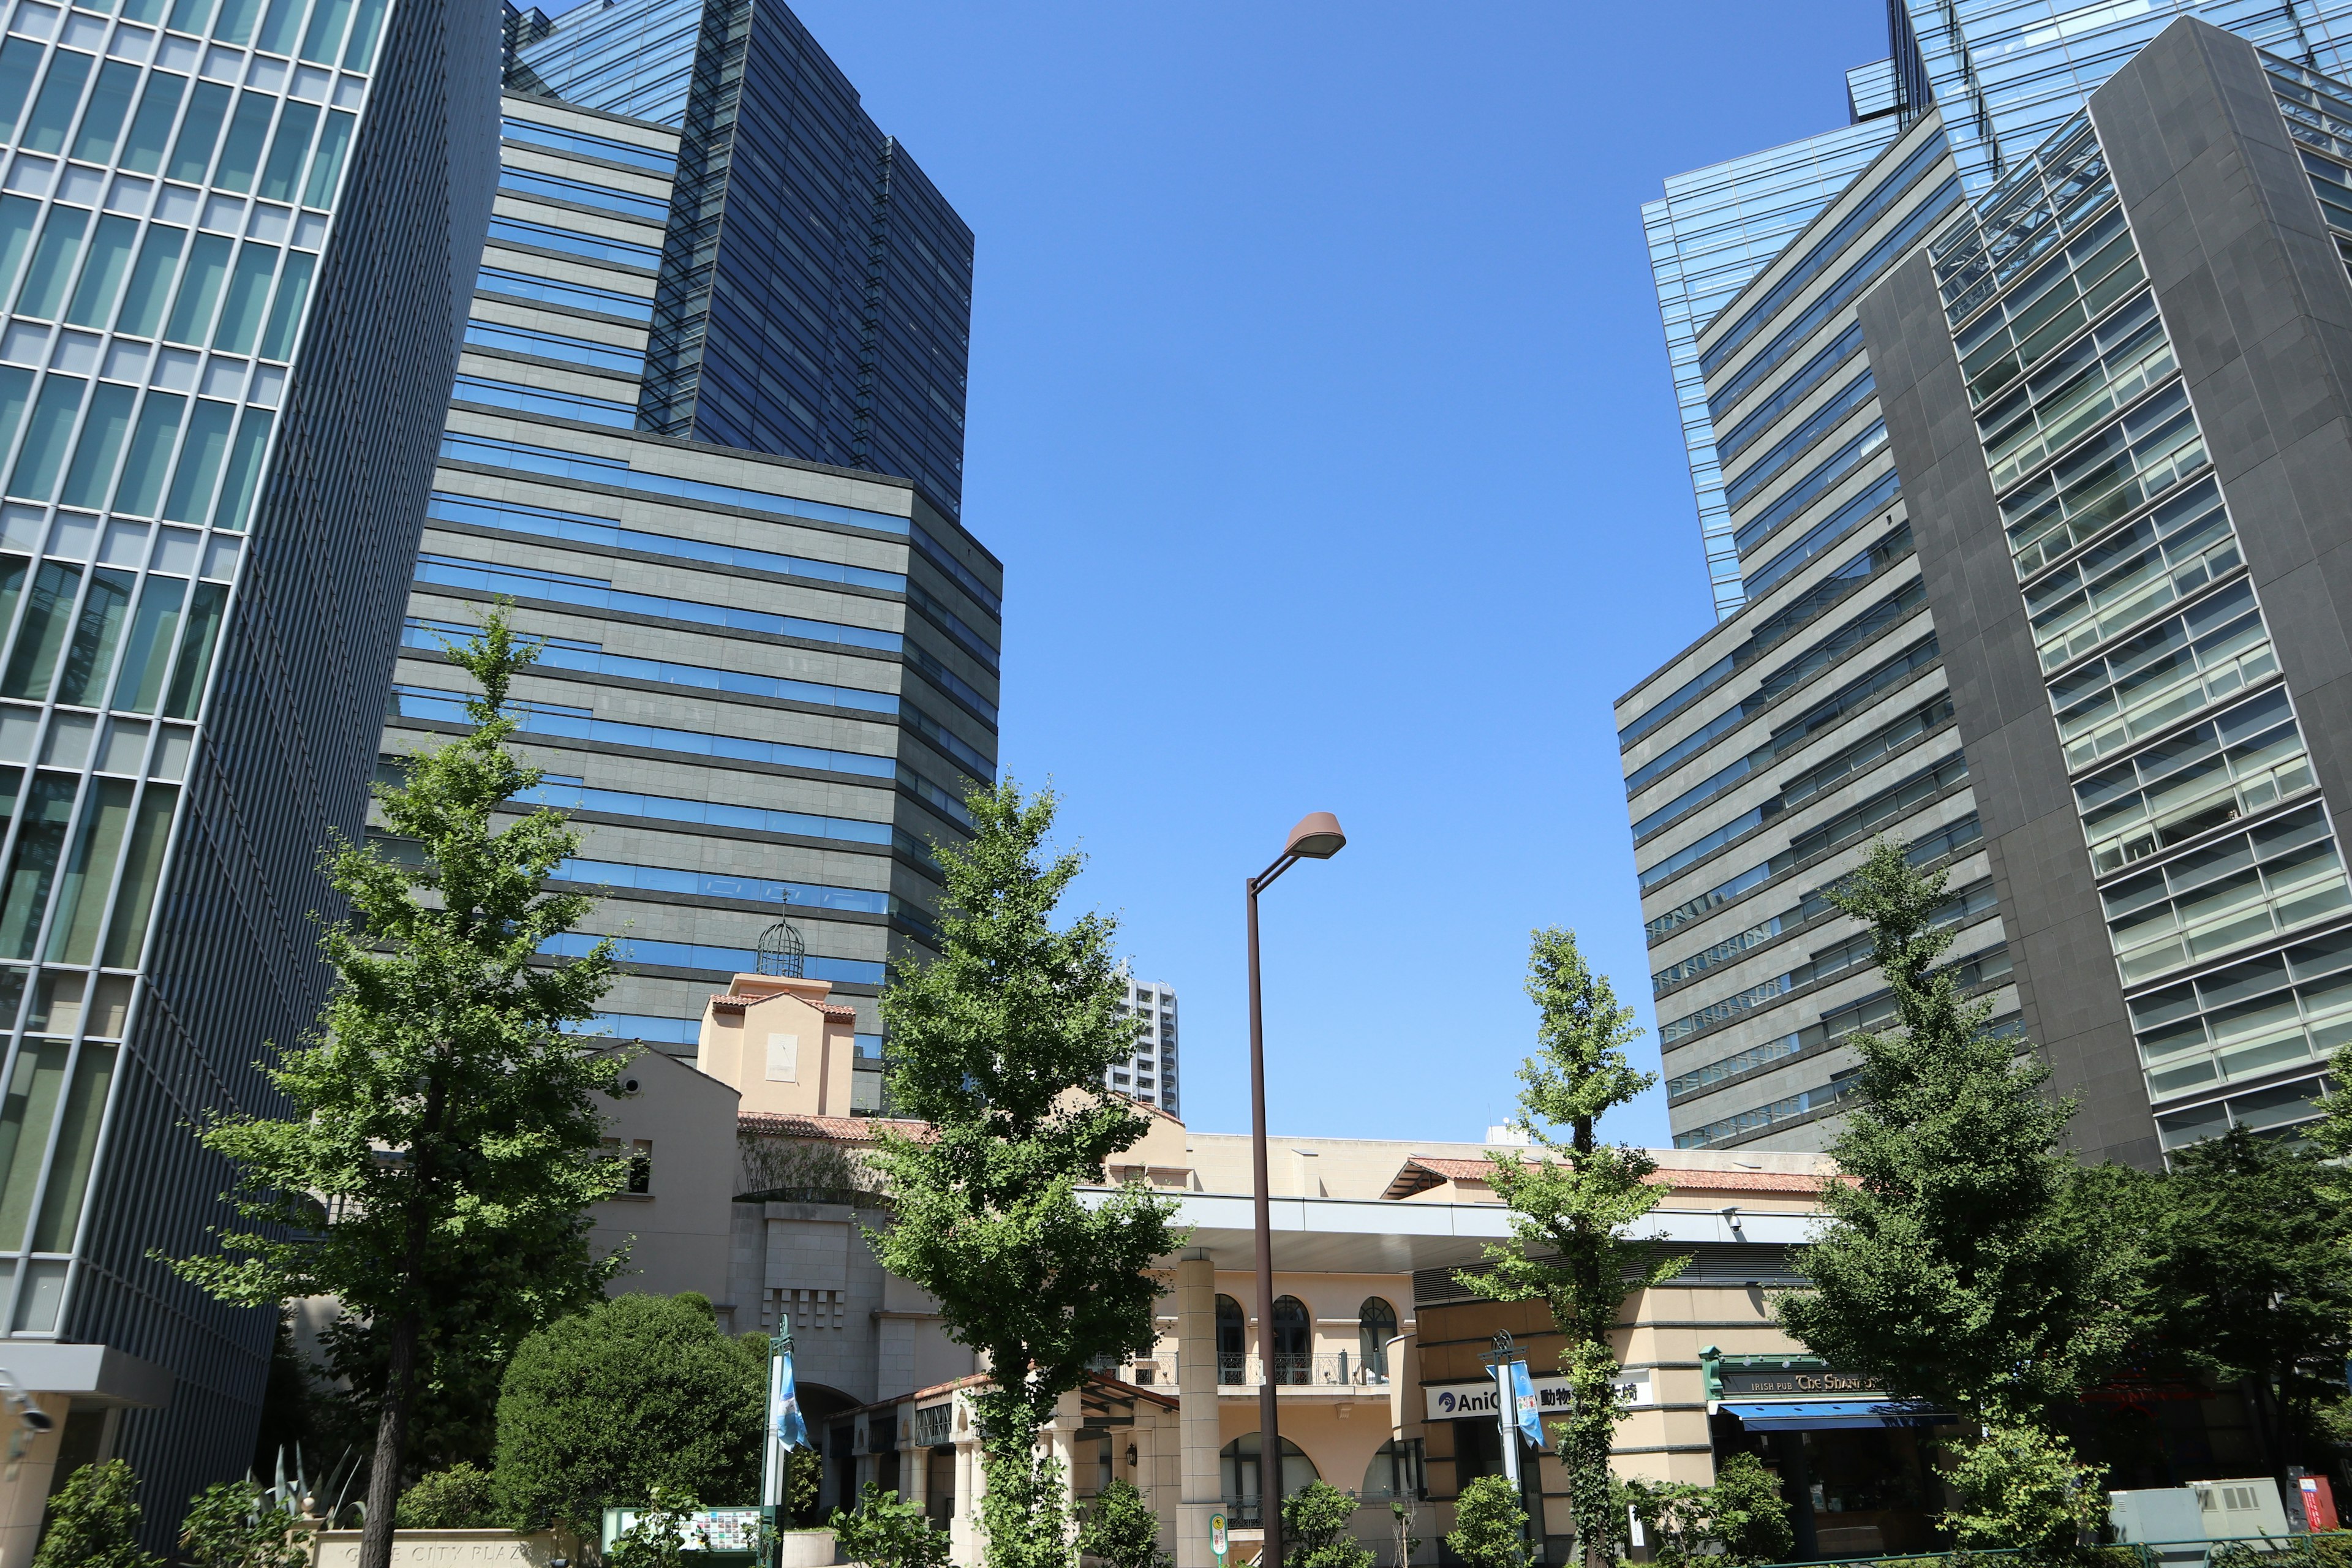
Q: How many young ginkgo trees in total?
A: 4